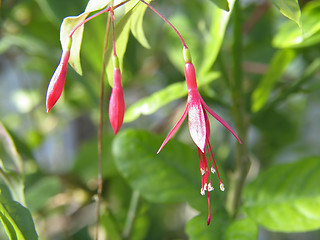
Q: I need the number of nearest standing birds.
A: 0